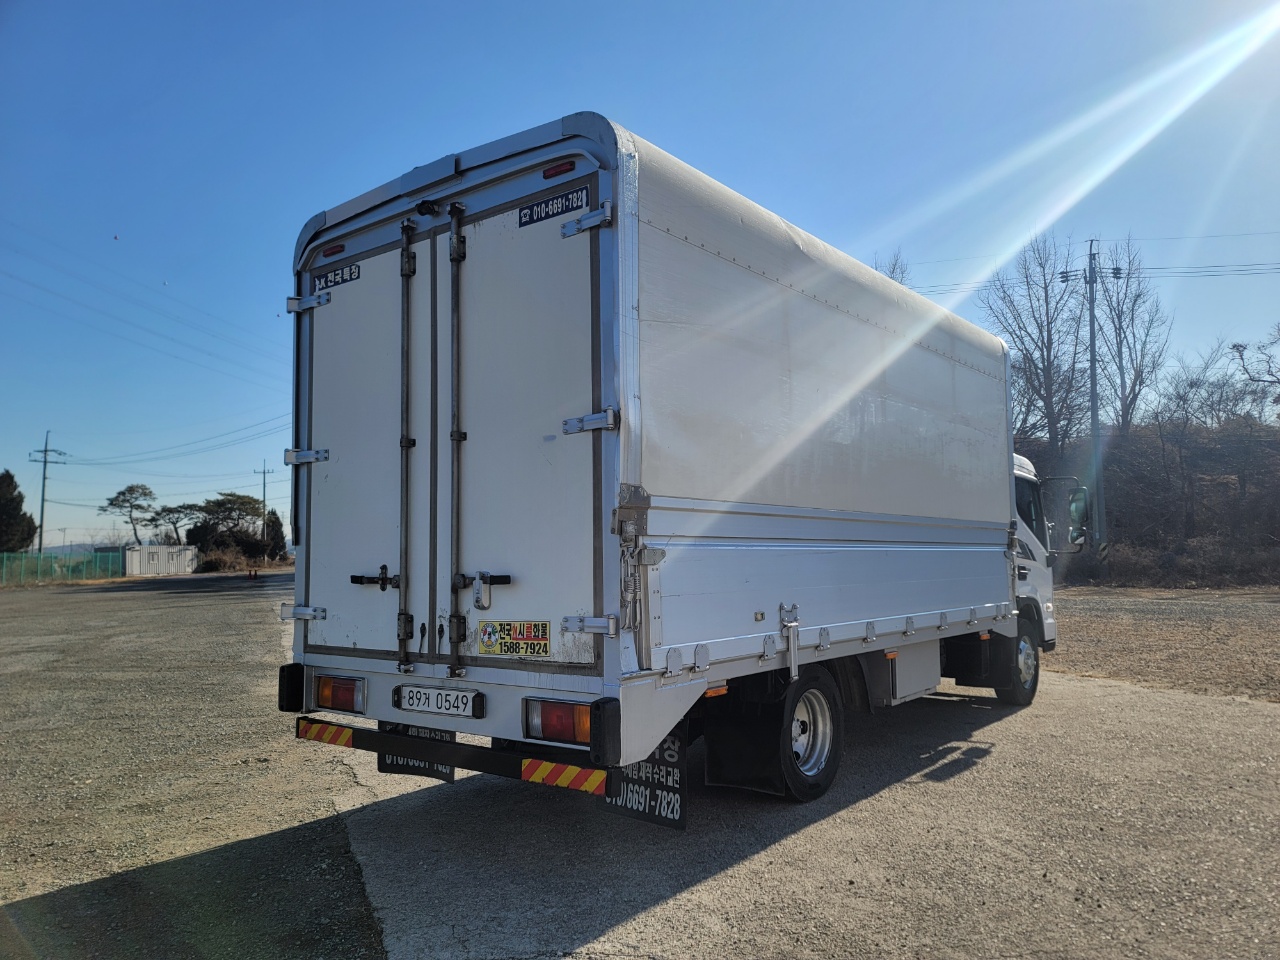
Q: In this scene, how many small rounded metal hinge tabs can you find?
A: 10